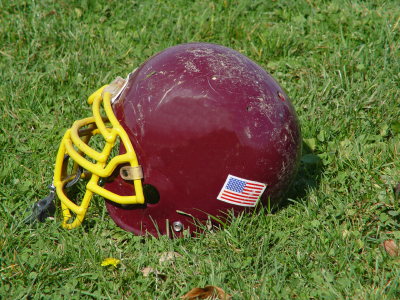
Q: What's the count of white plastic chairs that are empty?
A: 0